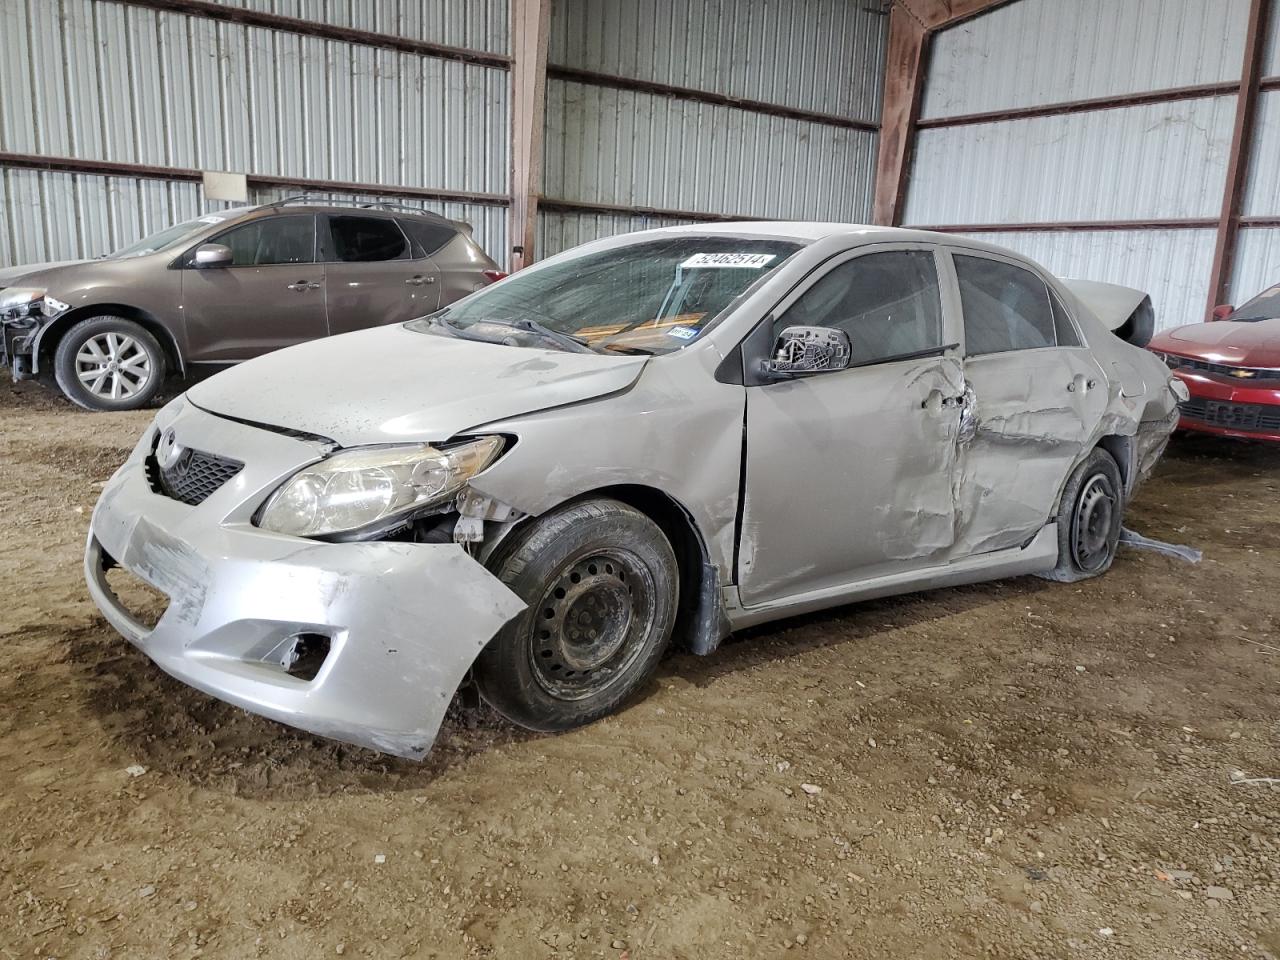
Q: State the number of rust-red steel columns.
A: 3